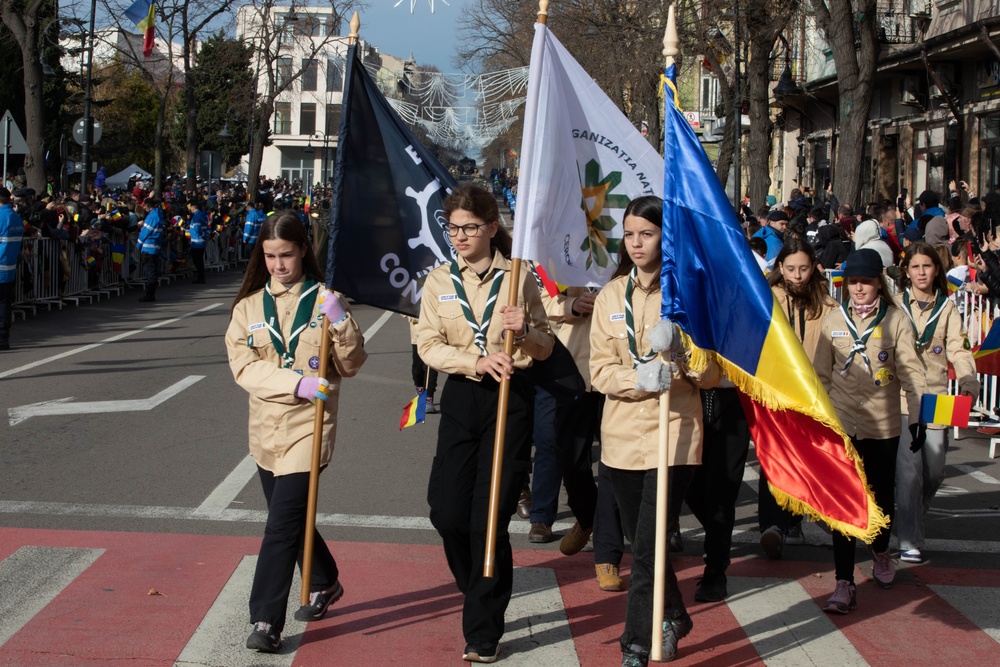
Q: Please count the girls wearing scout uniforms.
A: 6